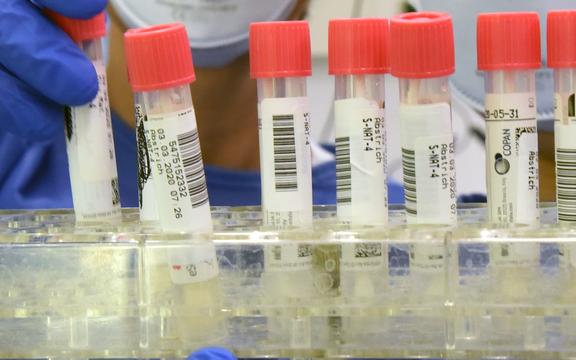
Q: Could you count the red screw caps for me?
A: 7